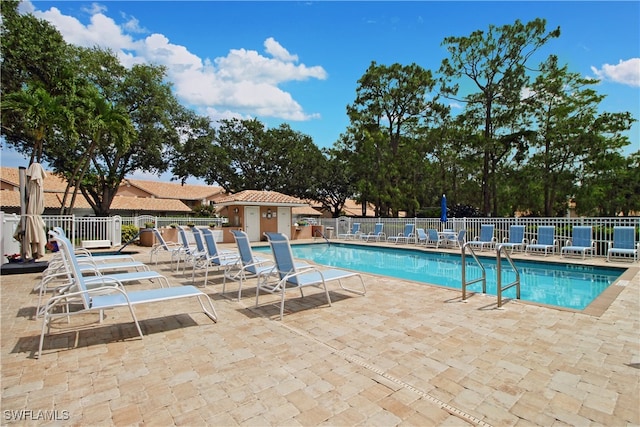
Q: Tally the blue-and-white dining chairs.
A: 4